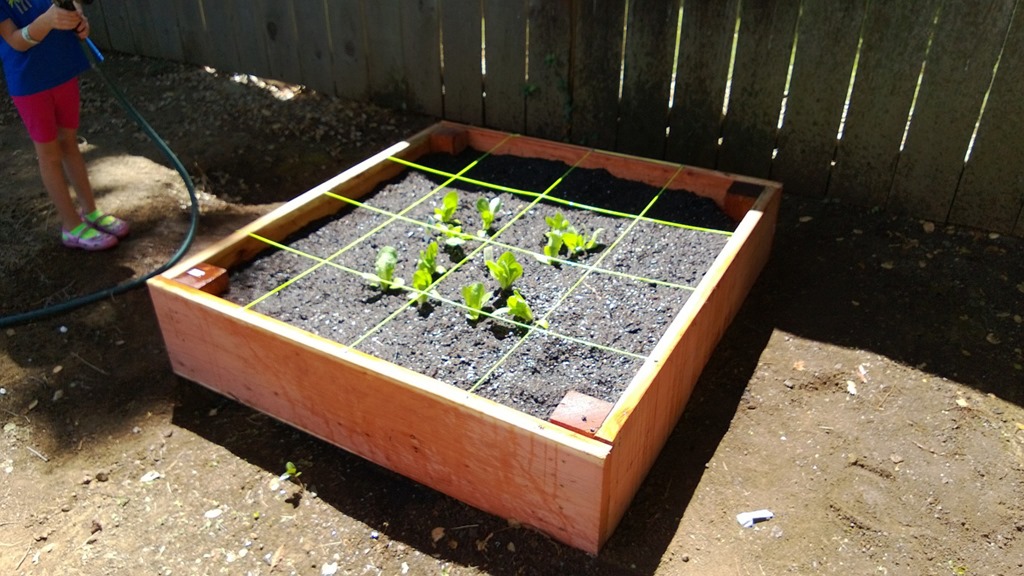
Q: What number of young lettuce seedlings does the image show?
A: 12